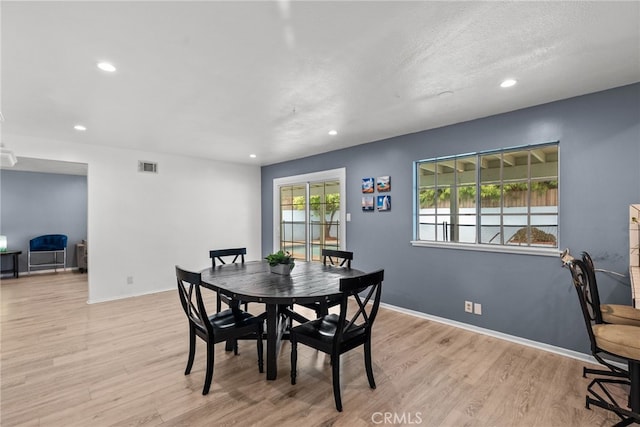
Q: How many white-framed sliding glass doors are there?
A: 1